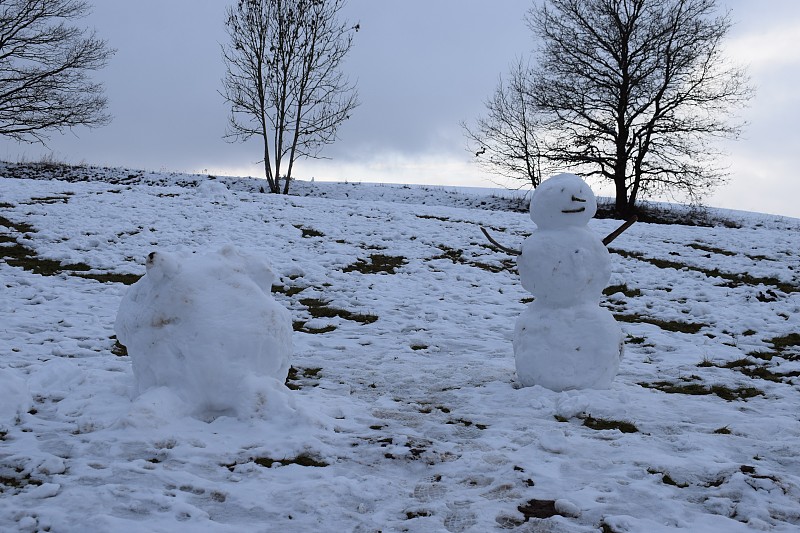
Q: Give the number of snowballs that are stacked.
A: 3